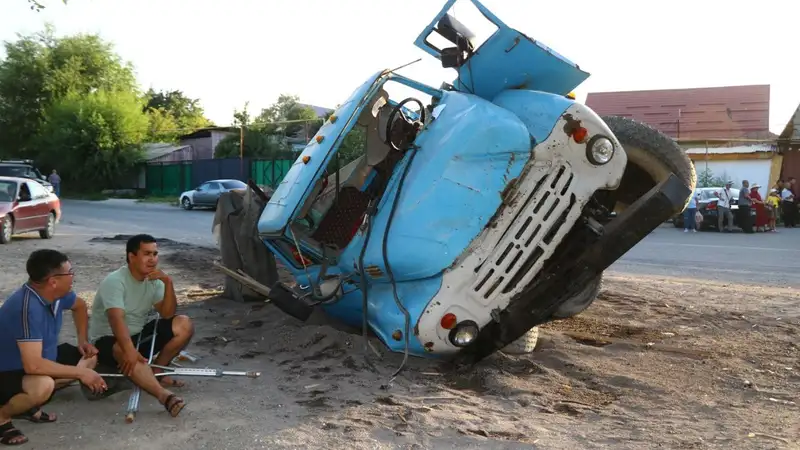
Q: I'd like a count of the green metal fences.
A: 2